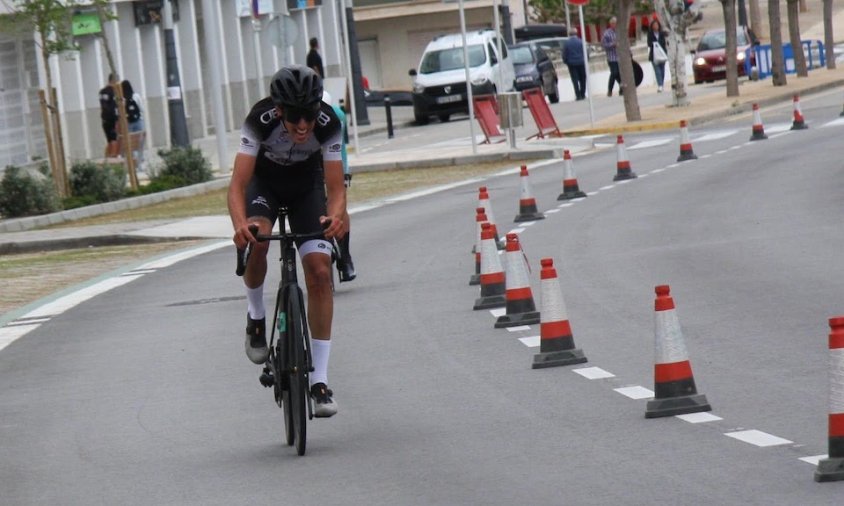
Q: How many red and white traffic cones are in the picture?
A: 13